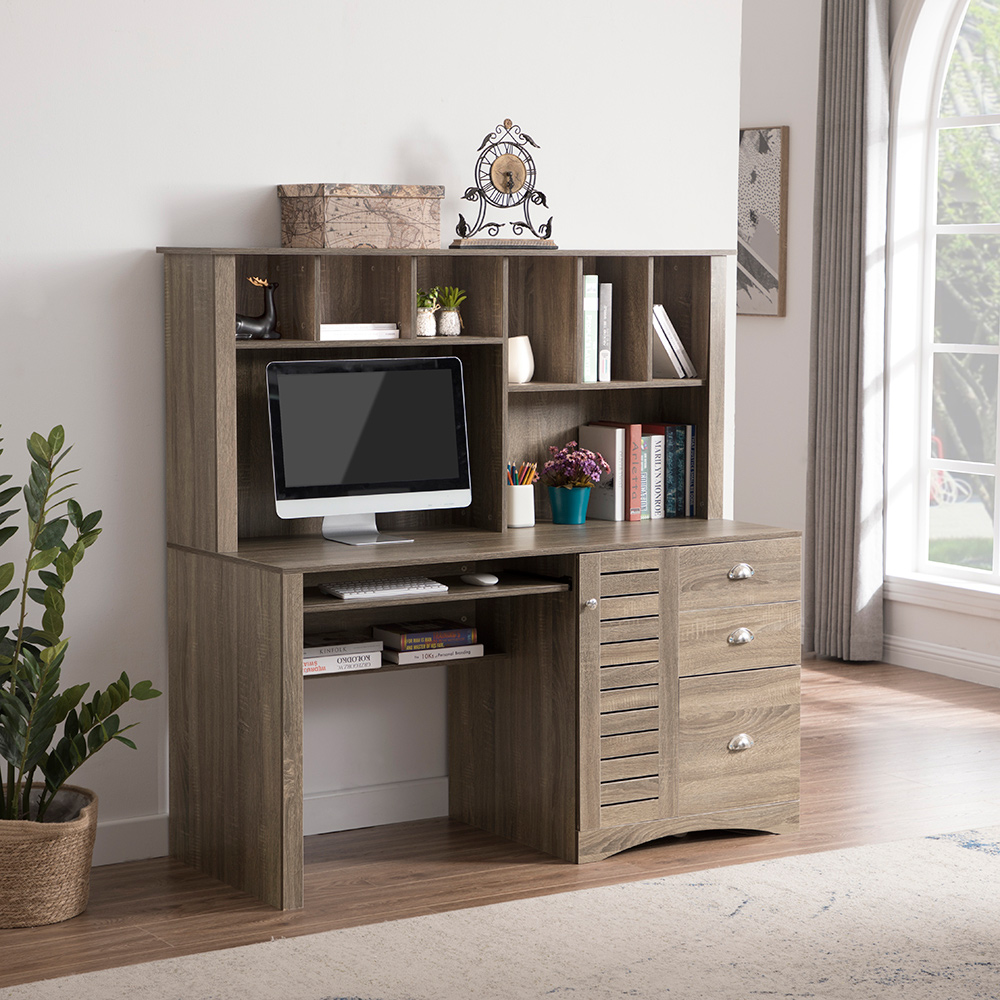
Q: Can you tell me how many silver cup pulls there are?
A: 3